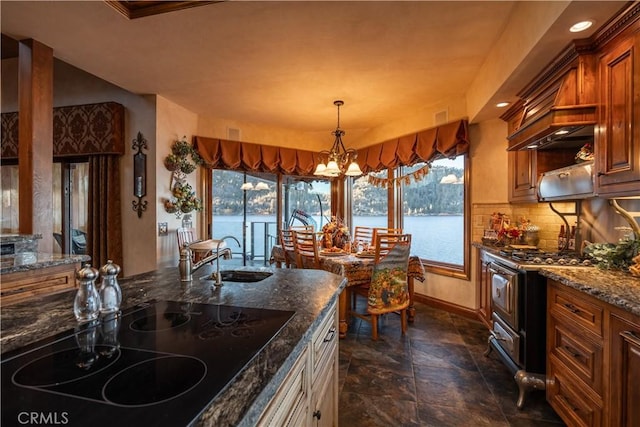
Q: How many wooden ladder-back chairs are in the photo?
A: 6